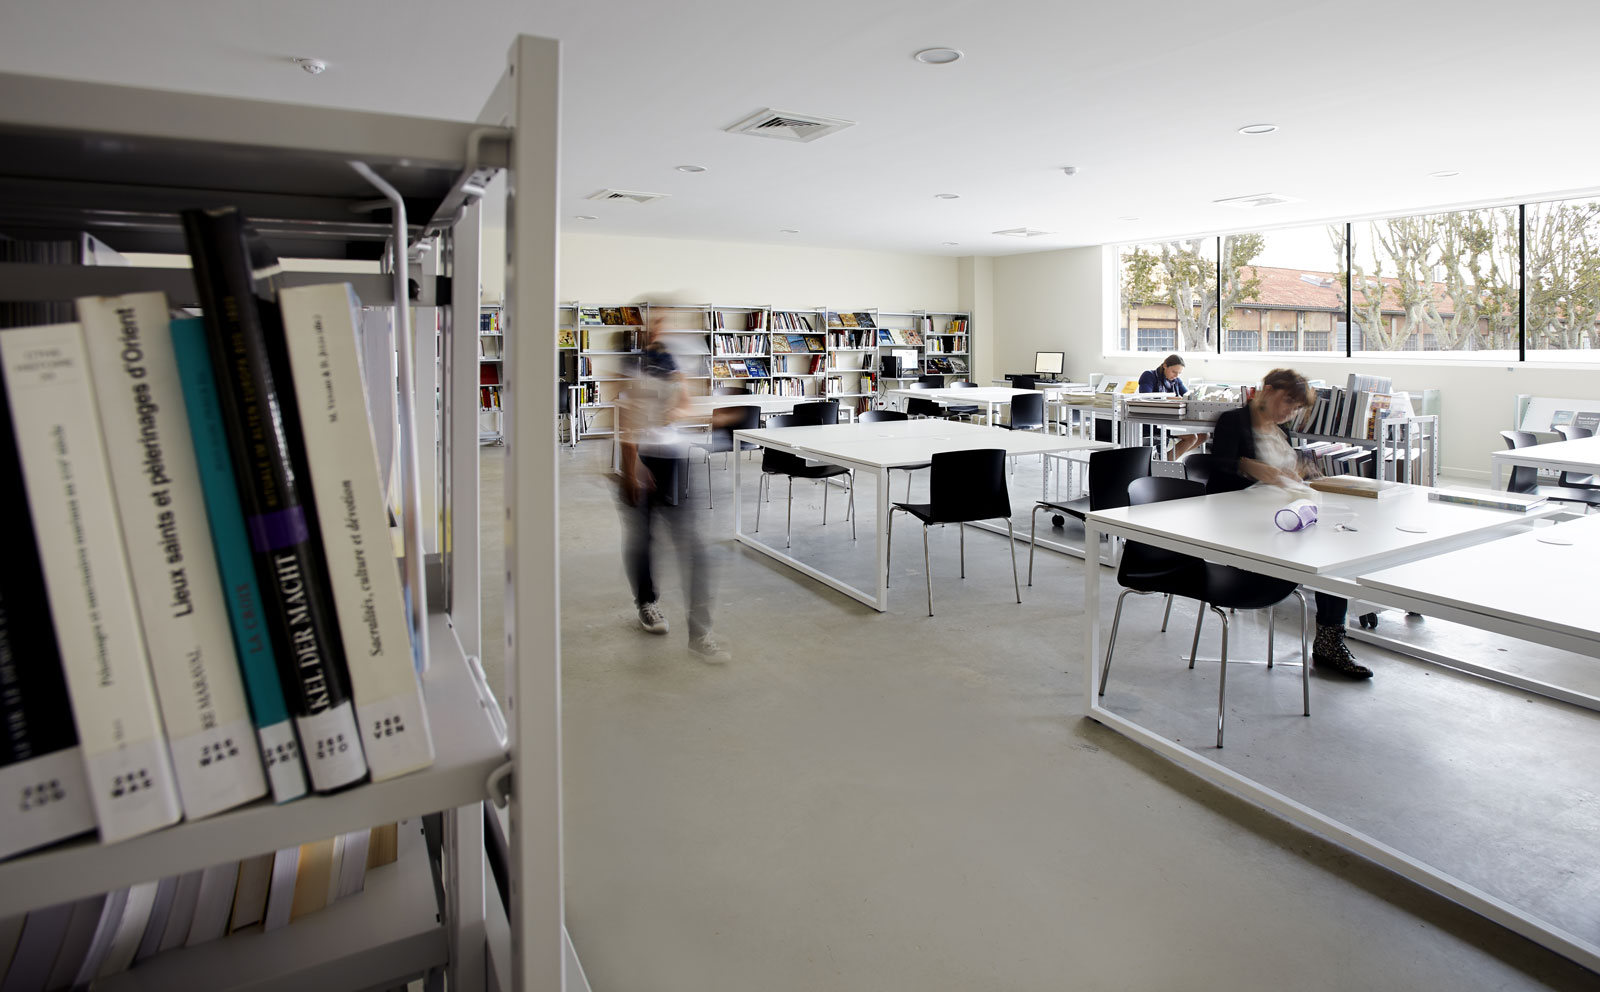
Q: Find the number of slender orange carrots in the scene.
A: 0